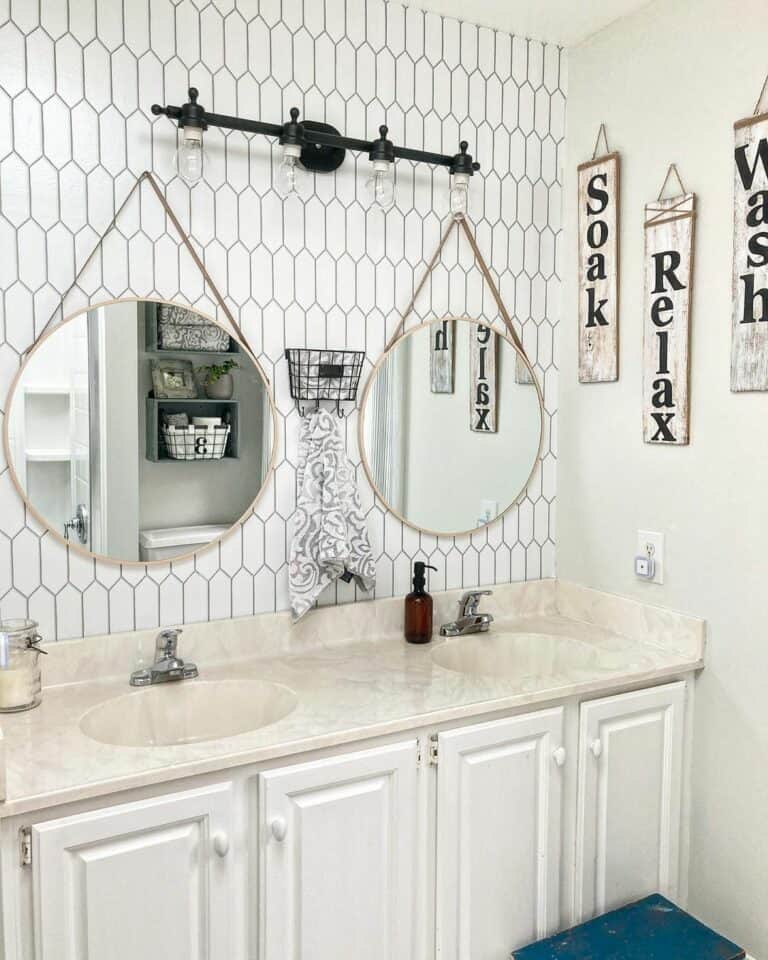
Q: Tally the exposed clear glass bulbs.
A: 4